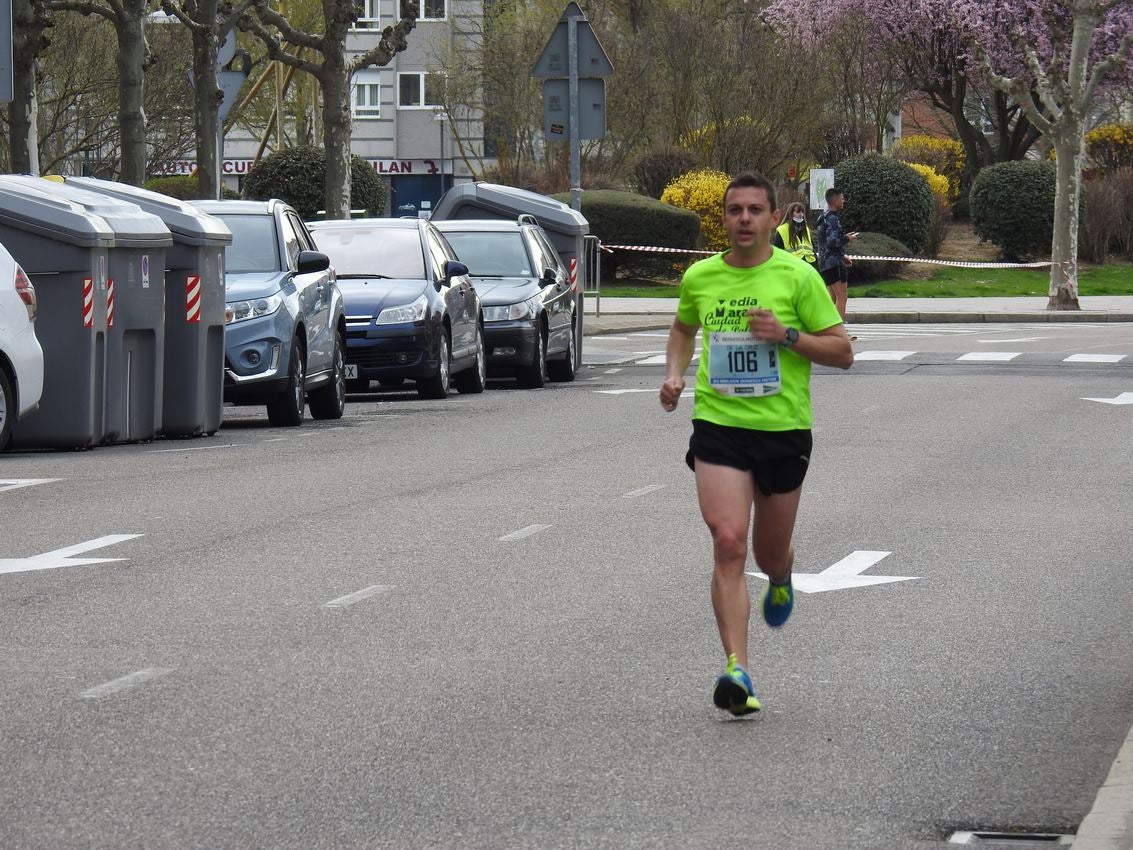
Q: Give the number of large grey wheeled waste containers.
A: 4